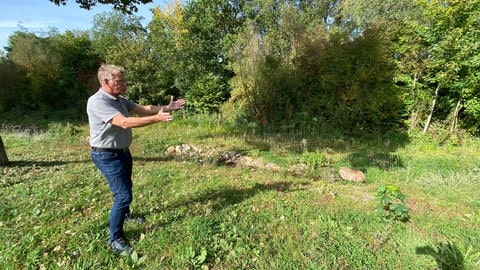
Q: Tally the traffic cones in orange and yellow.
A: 0